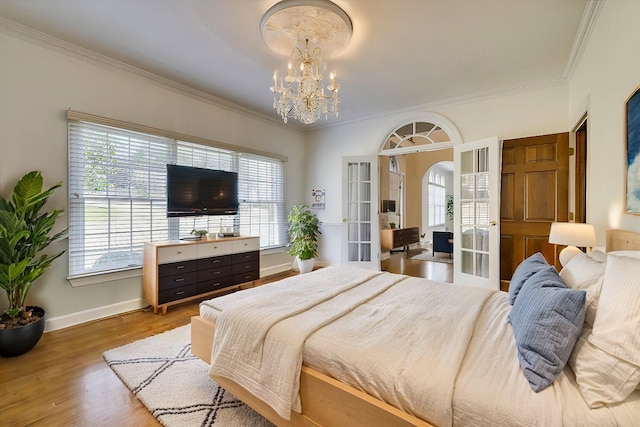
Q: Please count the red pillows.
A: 0